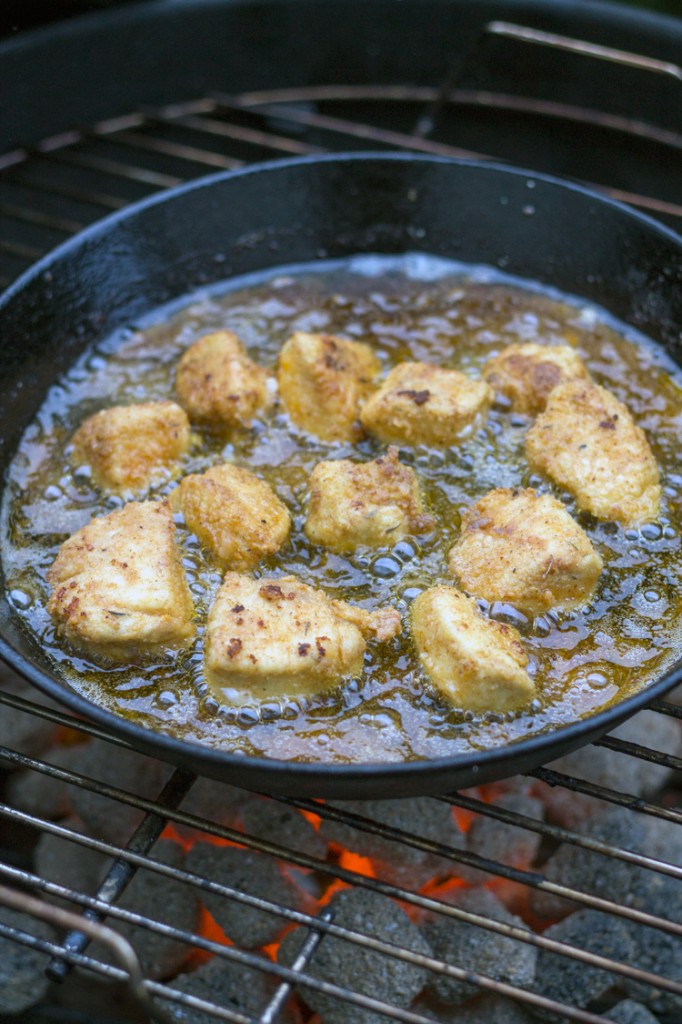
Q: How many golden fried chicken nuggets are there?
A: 12